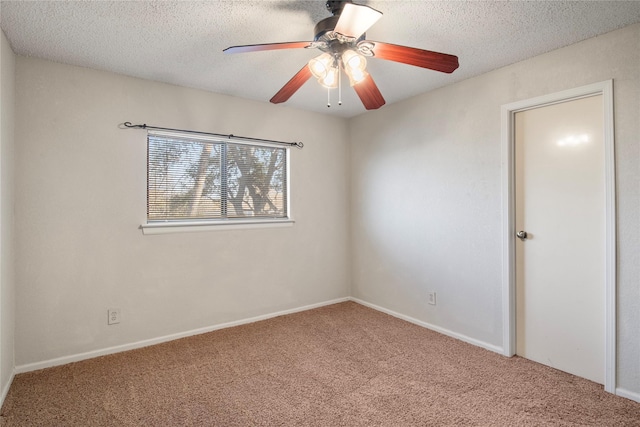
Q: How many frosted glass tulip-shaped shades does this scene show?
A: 4